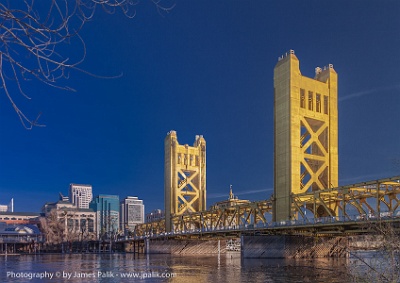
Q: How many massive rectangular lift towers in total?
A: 2